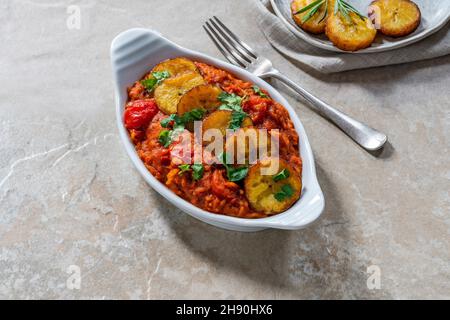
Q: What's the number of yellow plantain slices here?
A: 9